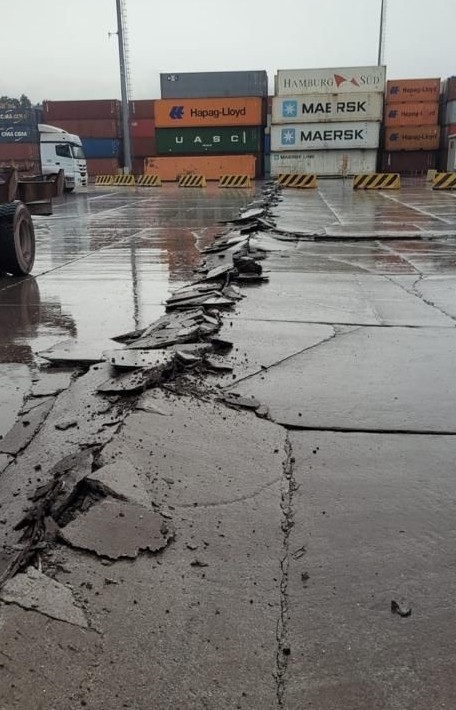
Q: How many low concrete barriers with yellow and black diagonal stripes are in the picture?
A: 8